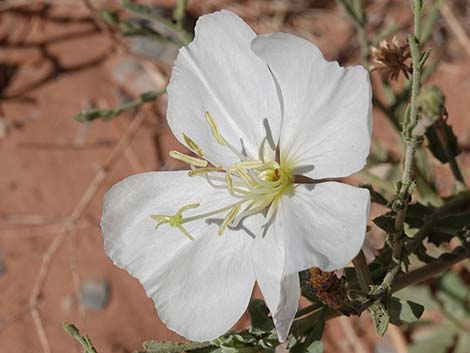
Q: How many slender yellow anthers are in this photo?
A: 8